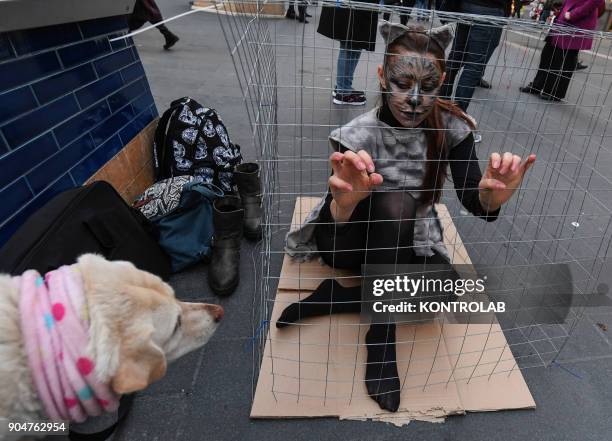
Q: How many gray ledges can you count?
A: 1